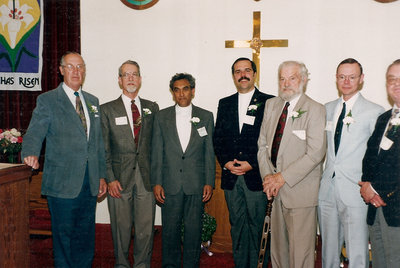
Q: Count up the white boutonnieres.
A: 7